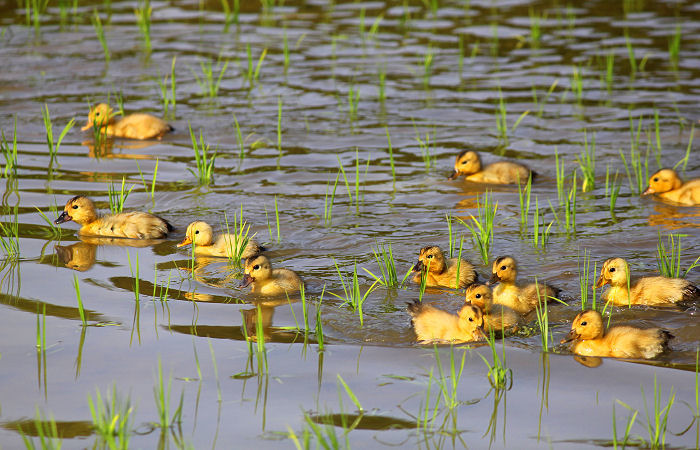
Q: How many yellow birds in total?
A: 12